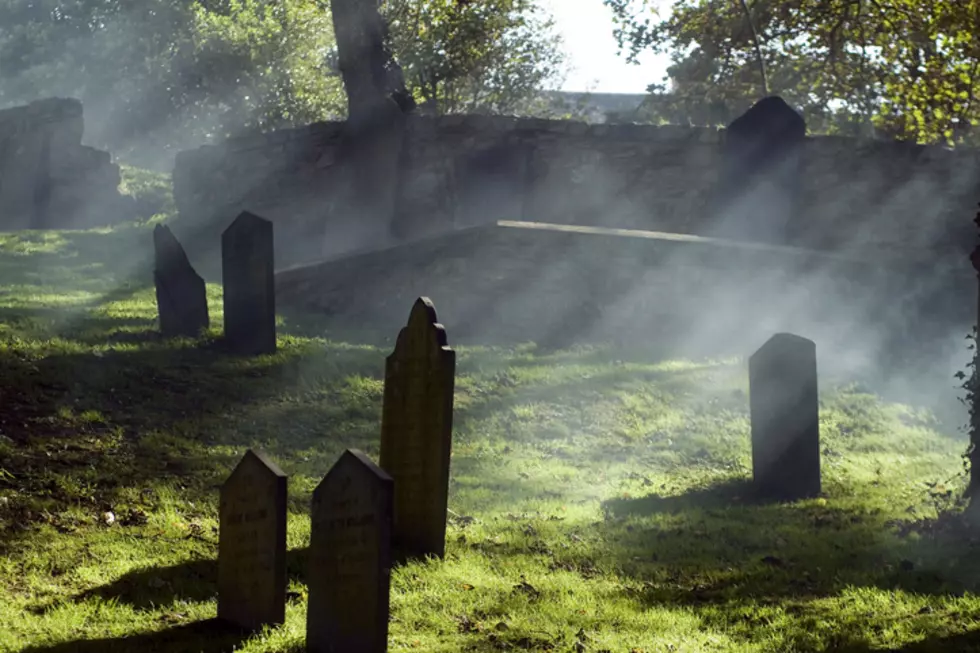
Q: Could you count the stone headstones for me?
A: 7